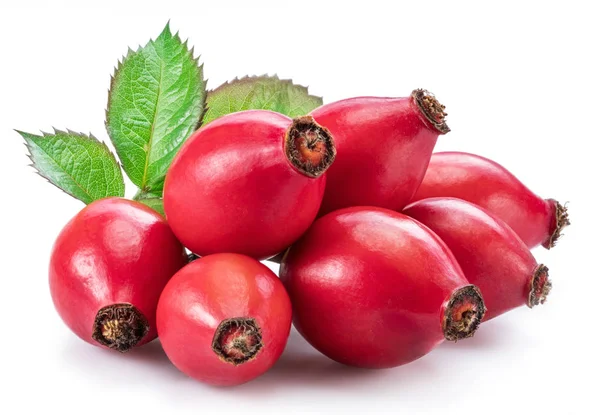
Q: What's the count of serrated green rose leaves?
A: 3